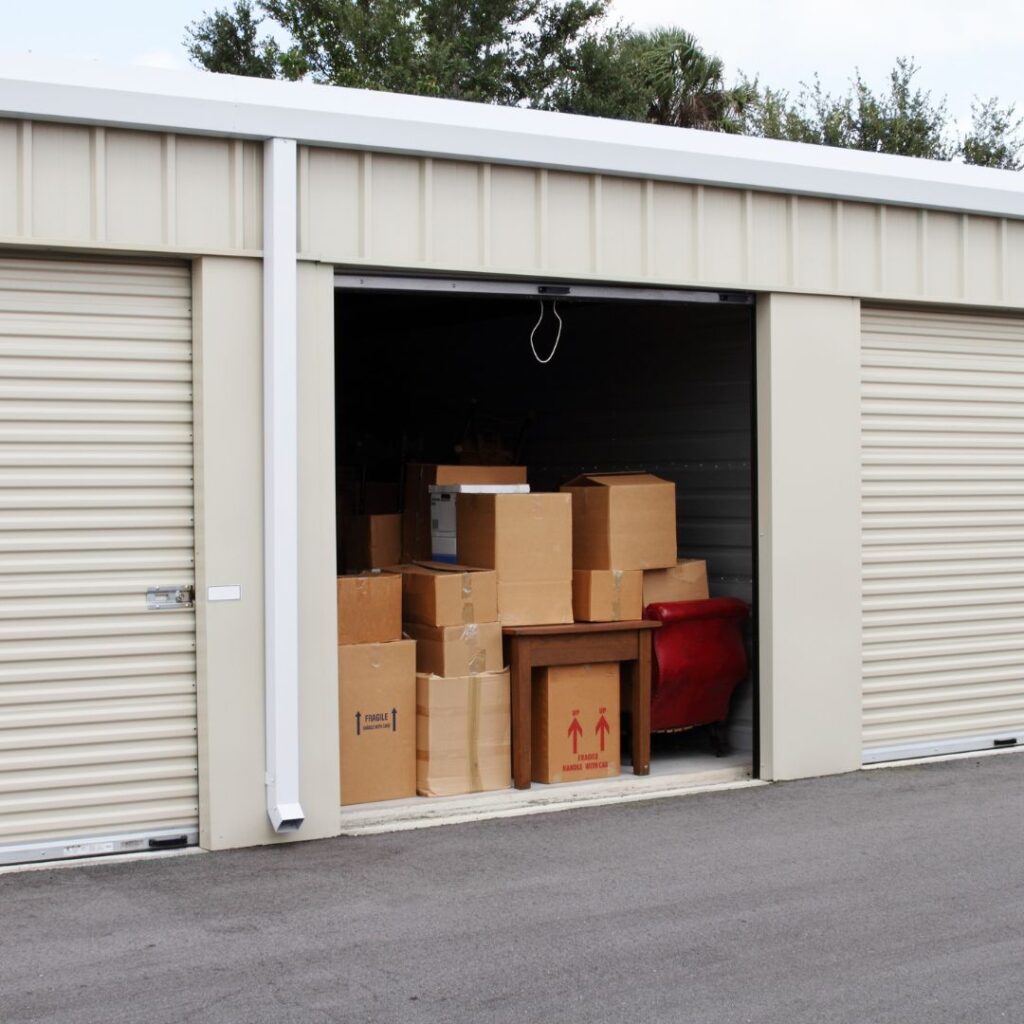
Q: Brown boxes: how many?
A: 12